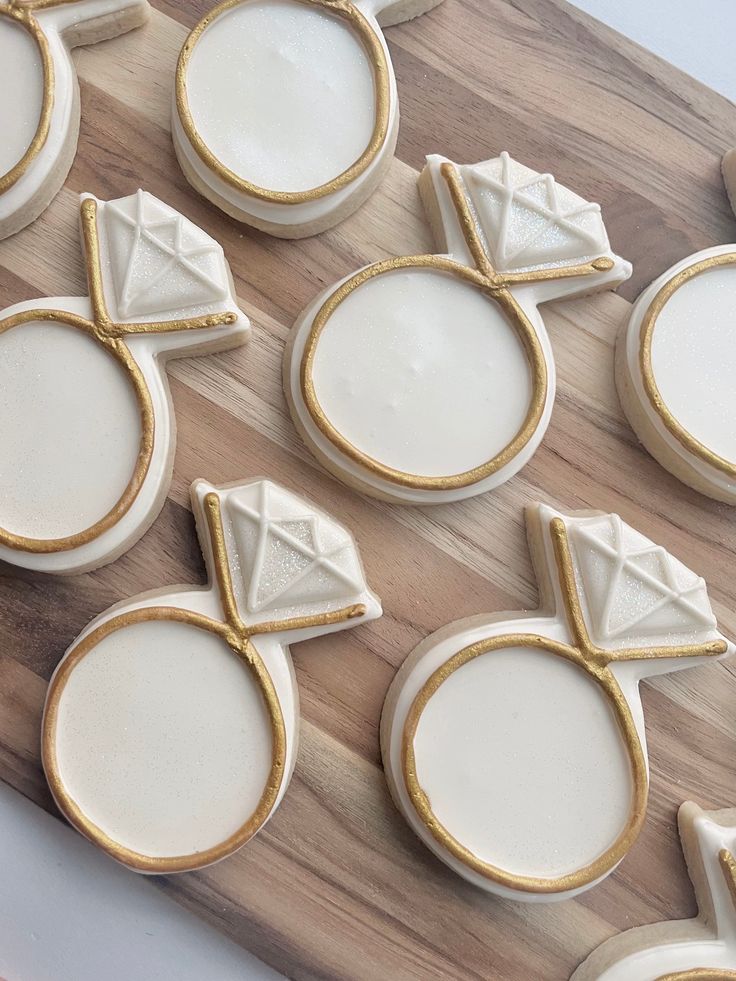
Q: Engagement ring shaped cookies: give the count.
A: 8